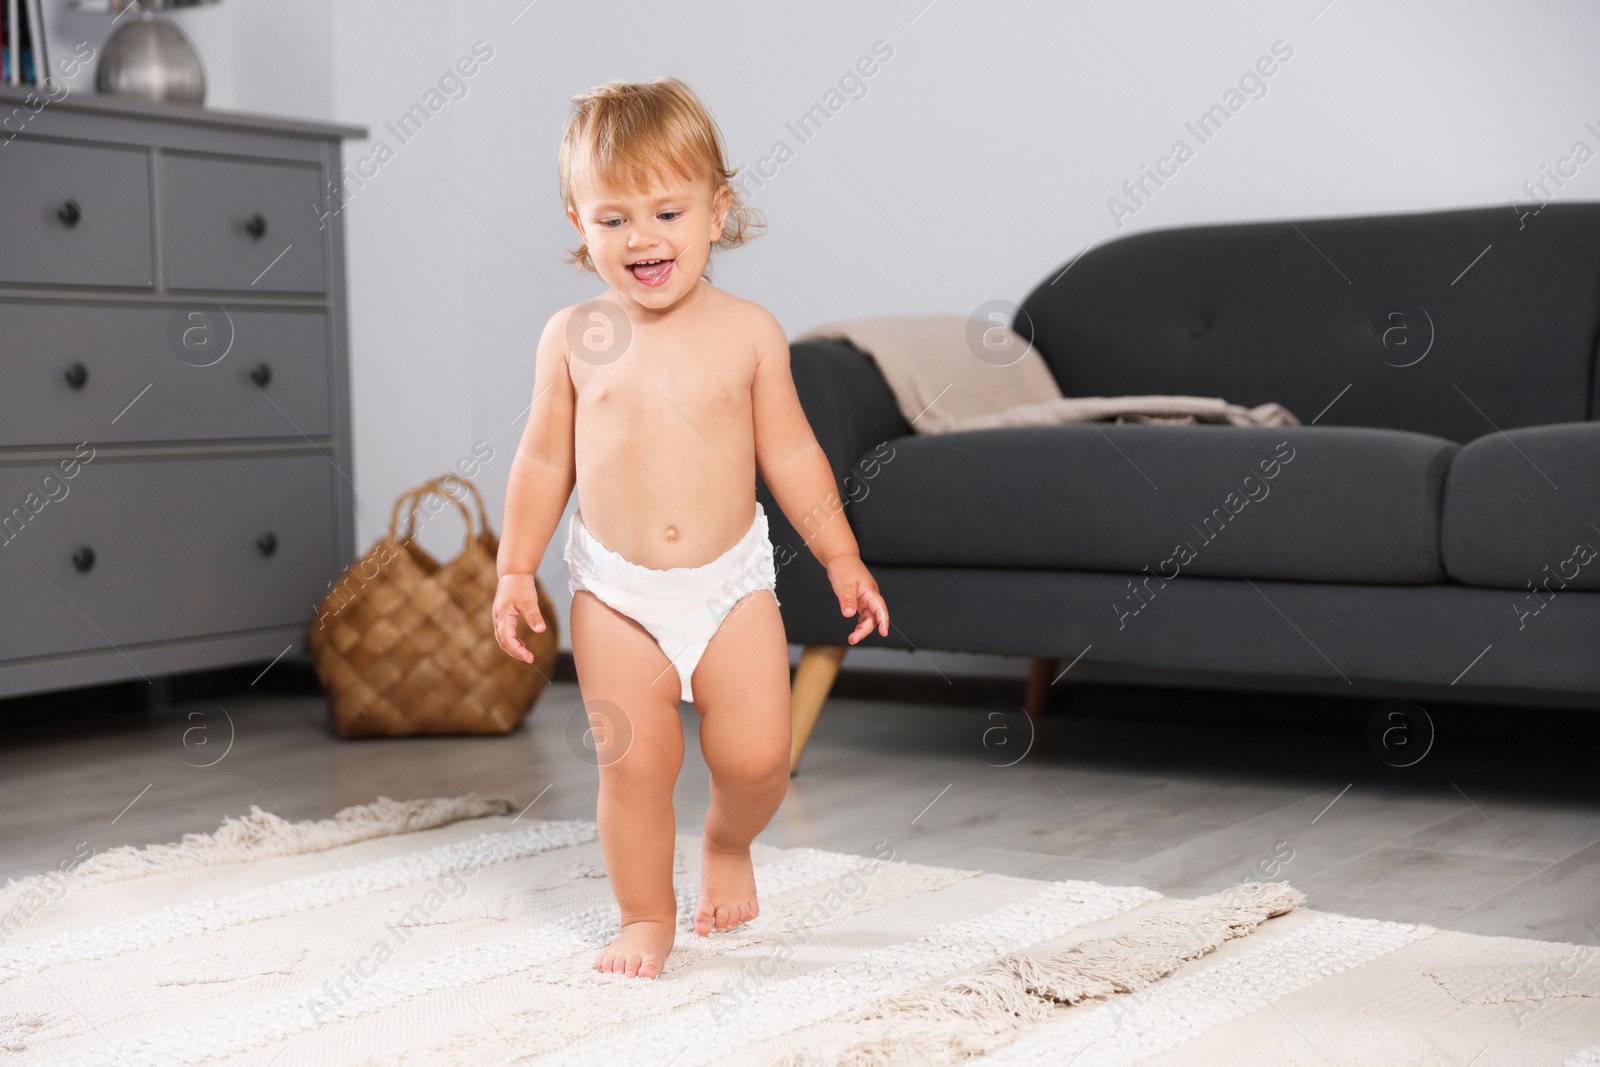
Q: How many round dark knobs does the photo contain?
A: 6